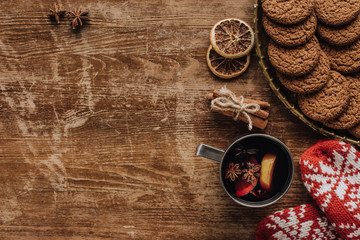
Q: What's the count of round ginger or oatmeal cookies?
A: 10